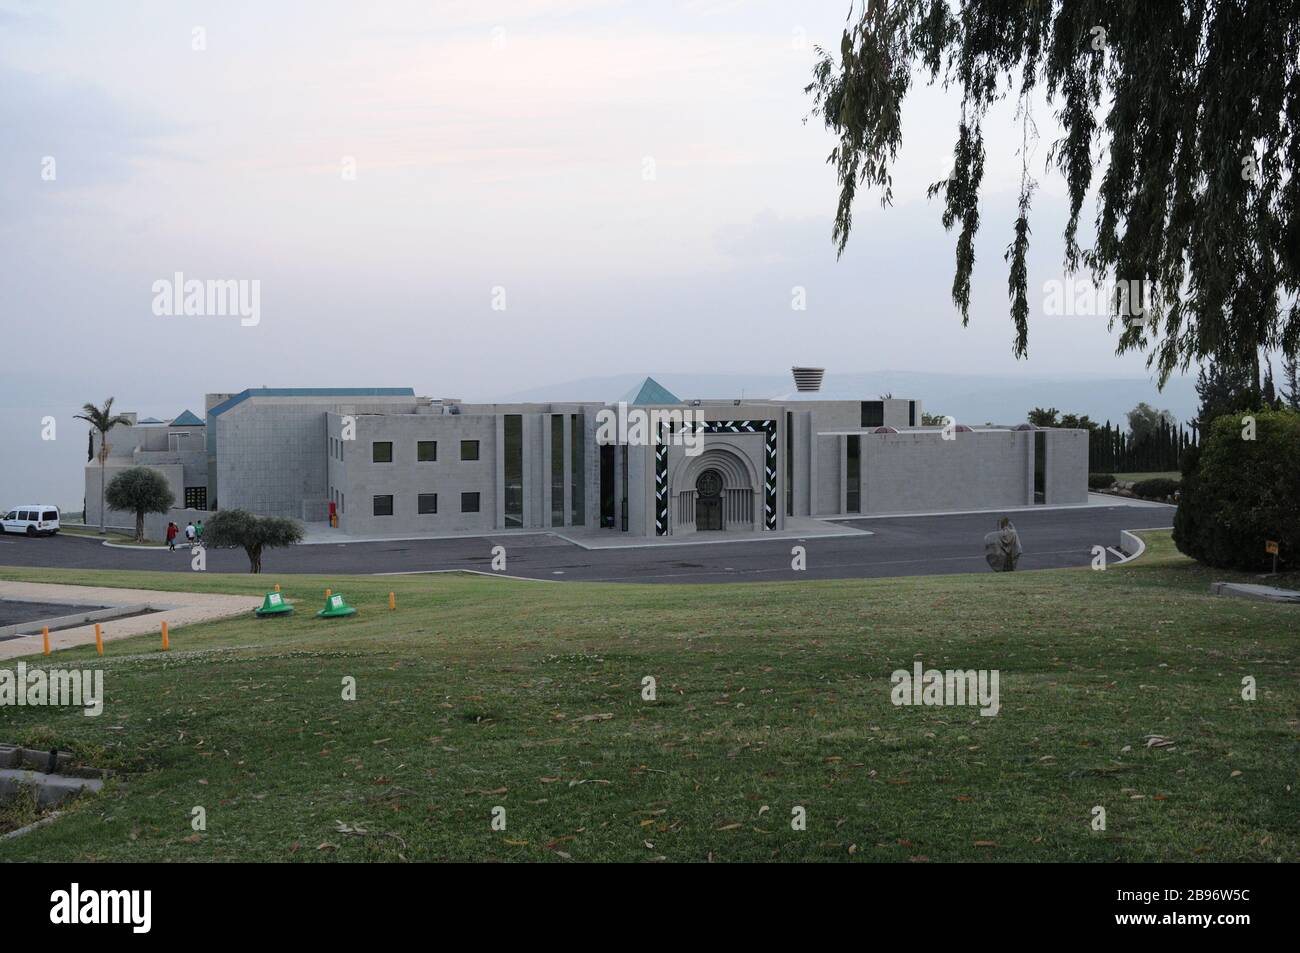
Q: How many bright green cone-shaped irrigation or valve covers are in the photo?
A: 2